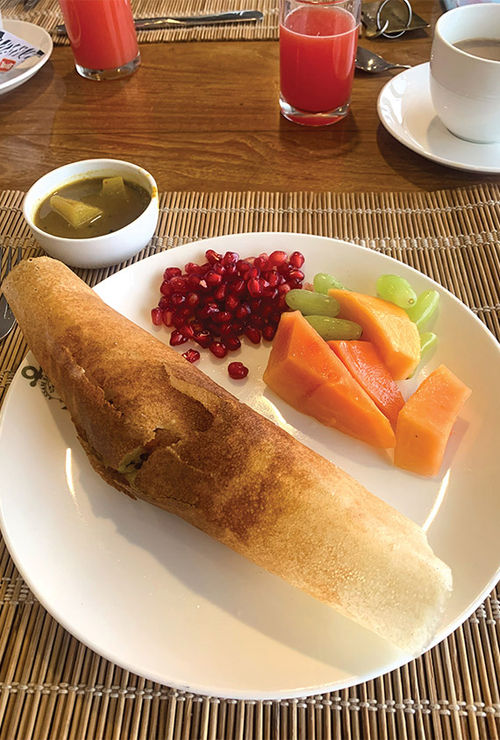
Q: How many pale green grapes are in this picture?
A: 6